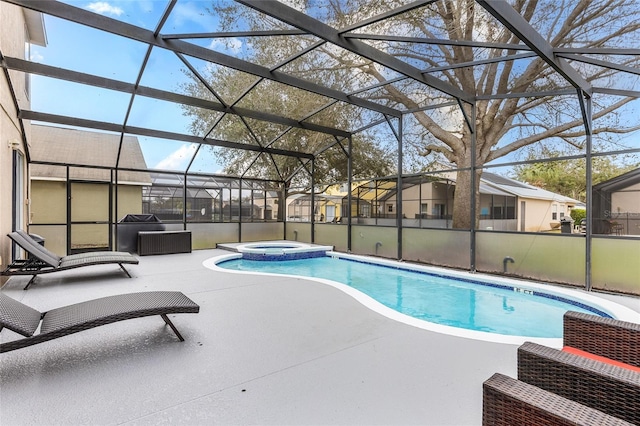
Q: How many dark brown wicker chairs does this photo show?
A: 2